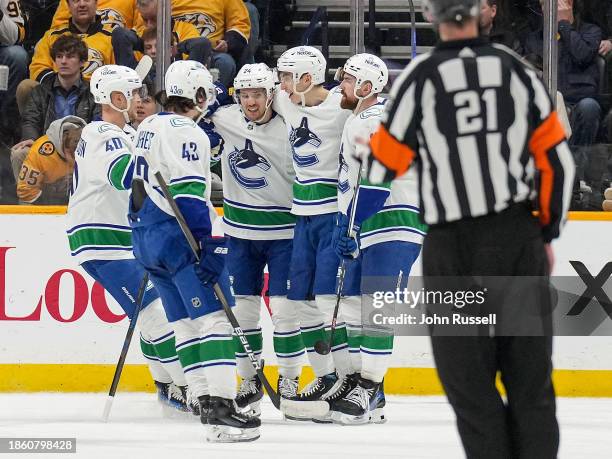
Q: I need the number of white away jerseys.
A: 5